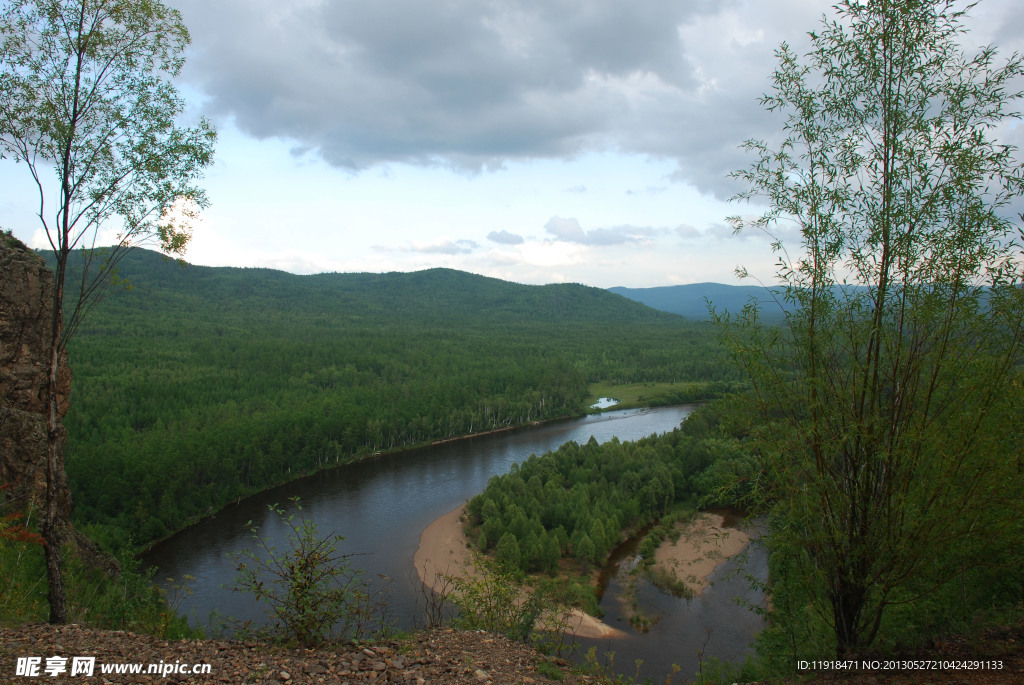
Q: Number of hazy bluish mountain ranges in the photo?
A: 1